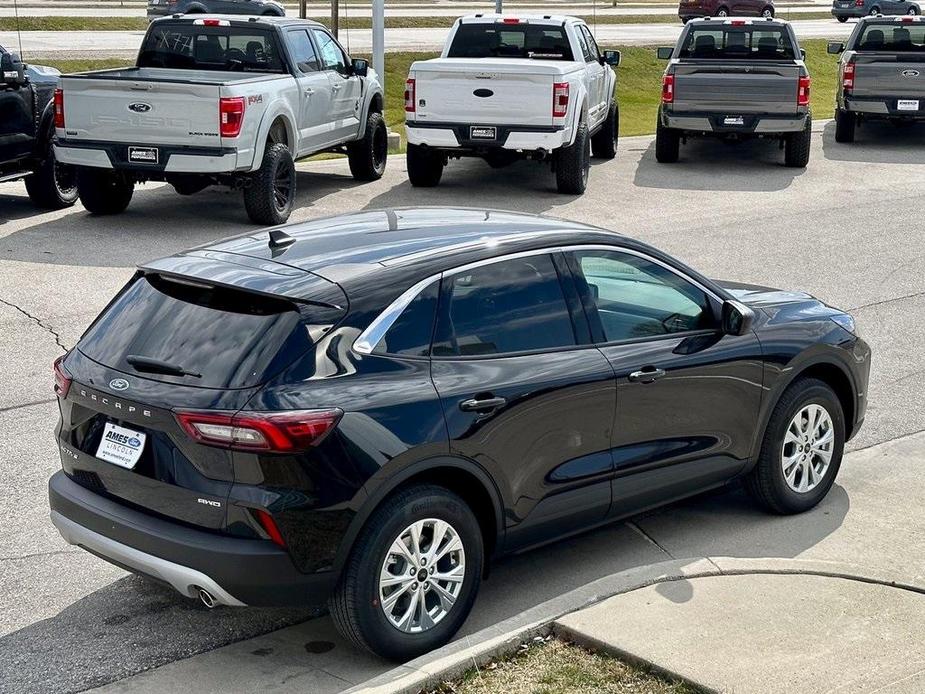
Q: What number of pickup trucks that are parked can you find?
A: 5